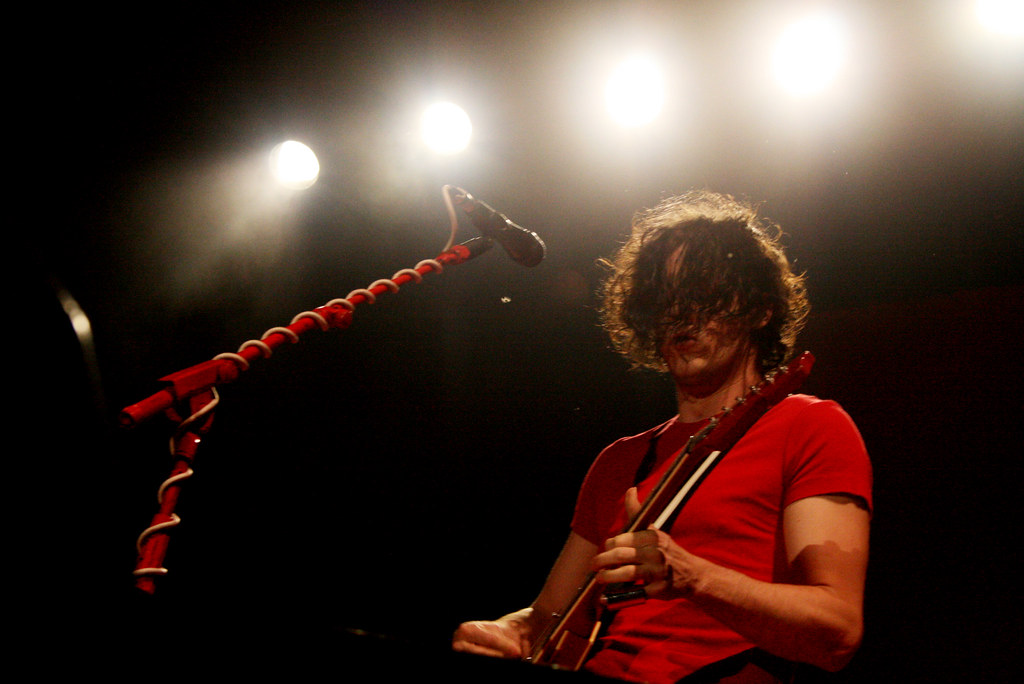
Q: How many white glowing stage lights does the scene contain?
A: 5